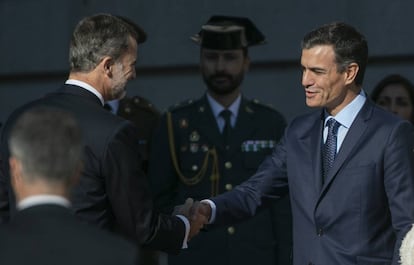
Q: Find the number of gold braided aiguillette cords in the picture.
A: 1